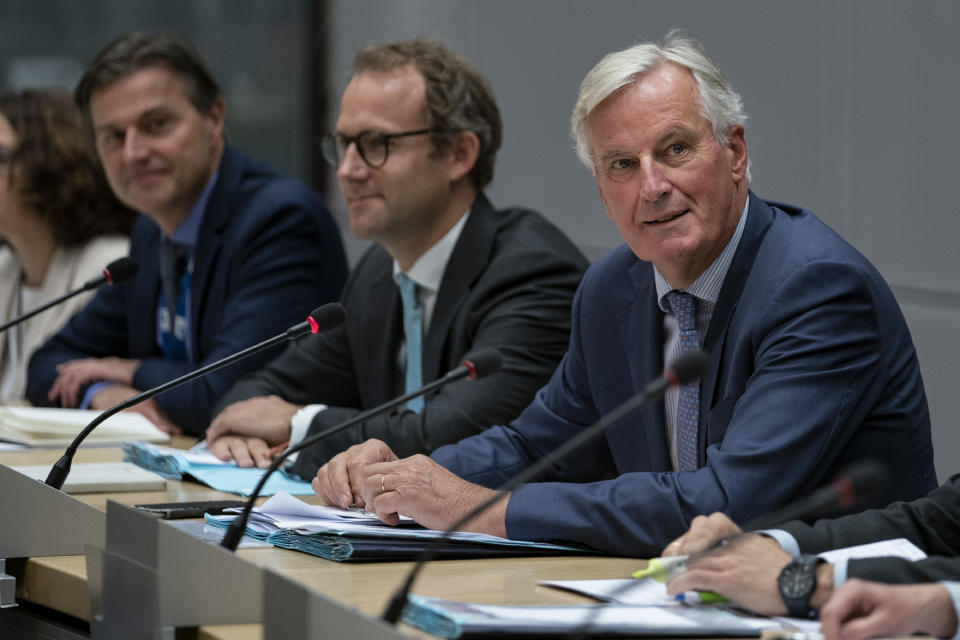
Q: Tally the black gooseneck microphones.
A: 5